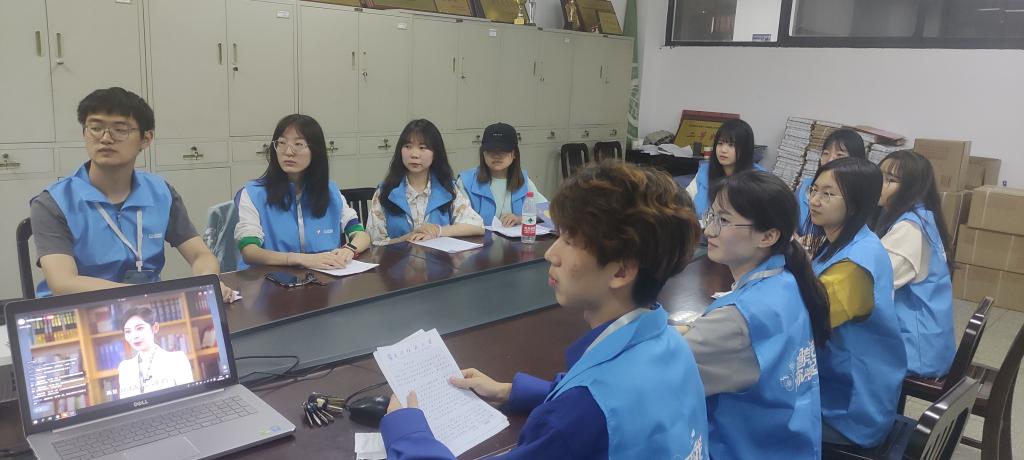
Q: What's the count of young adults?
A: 10